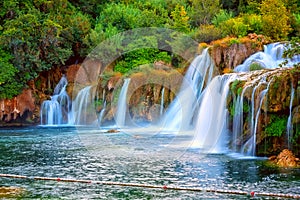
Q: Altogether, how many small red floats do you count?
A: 3